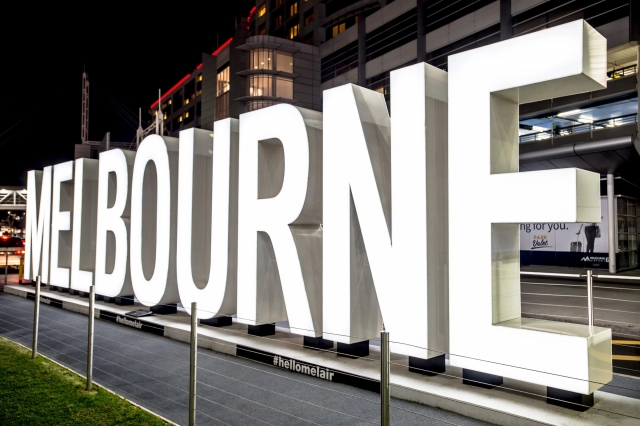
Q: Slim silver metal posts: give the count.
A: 5